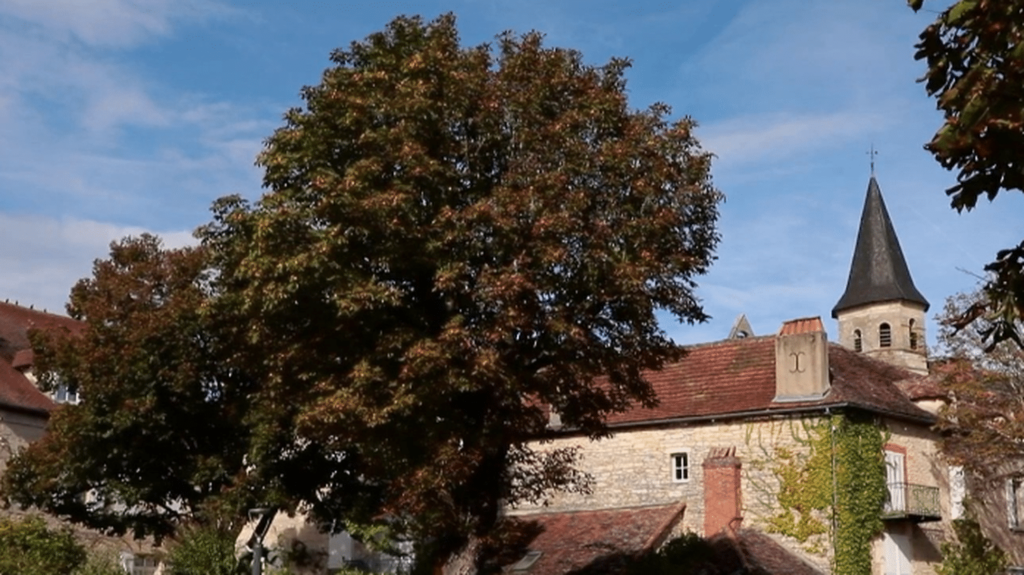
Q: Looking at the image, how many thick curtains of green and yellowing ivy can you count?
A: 1